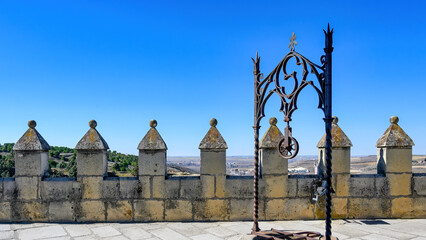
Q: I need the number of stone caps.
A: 7